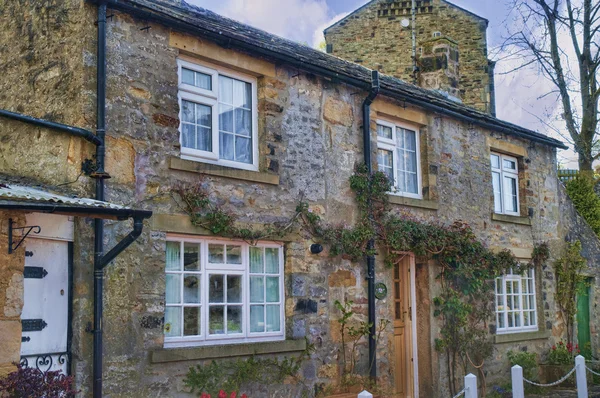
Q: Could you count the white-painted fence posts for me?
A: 4